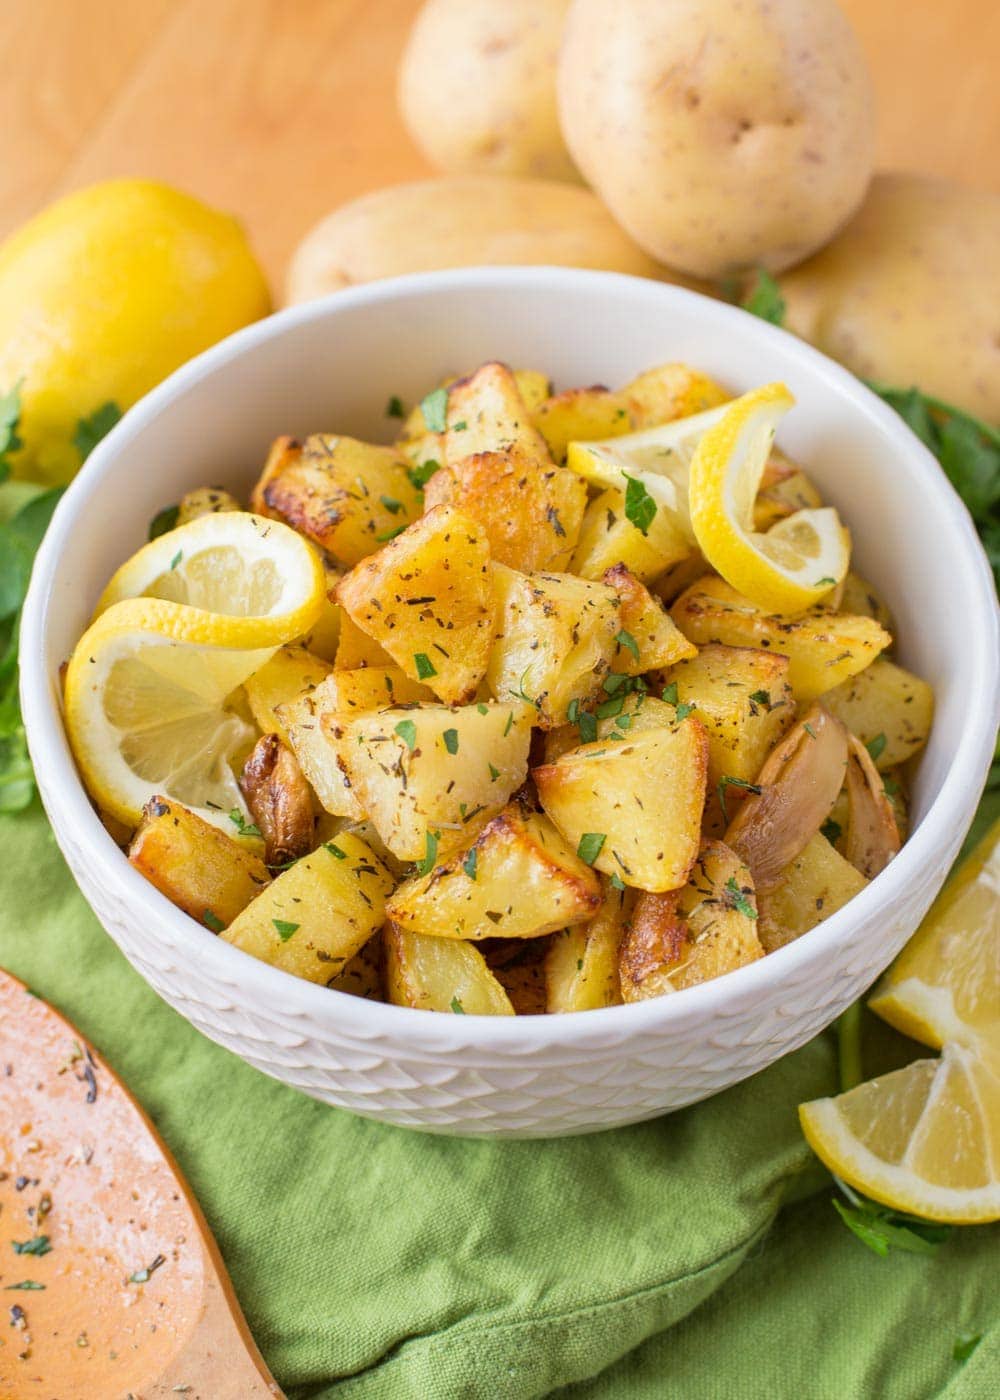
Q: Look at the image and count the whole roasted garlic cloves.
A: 3